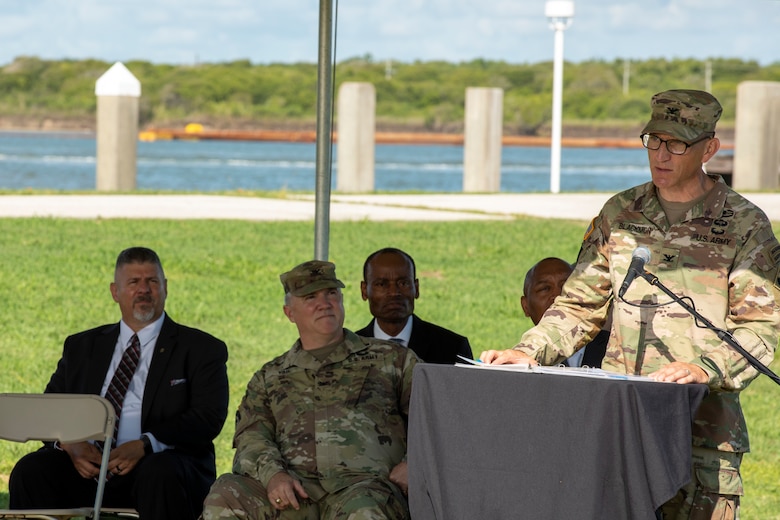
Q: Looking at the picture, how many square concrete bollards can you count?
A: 4